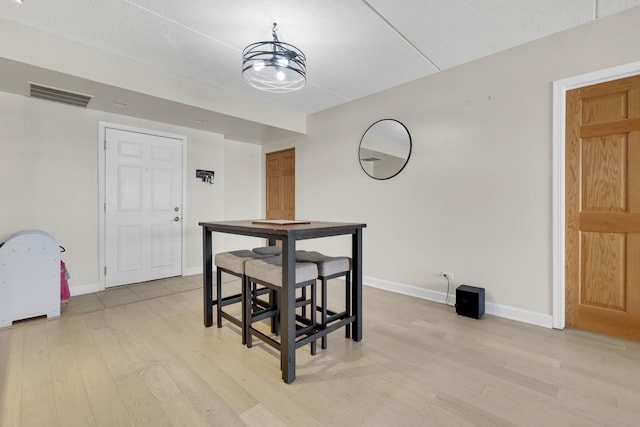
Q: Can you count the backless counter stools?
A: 4